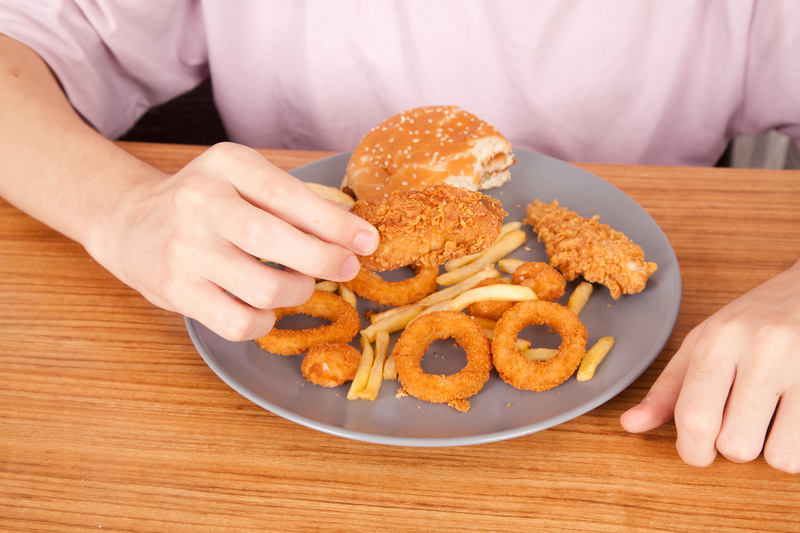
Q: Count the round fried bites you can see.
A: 3